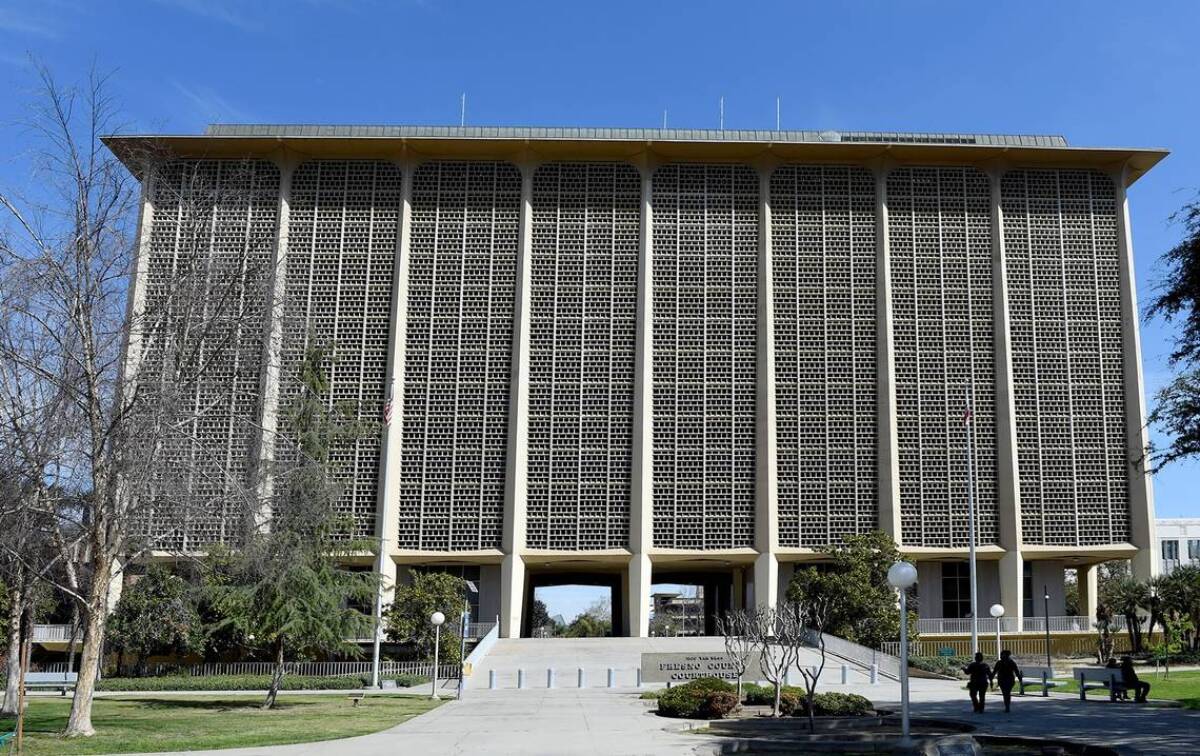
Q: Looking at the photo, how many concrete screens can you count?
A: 8